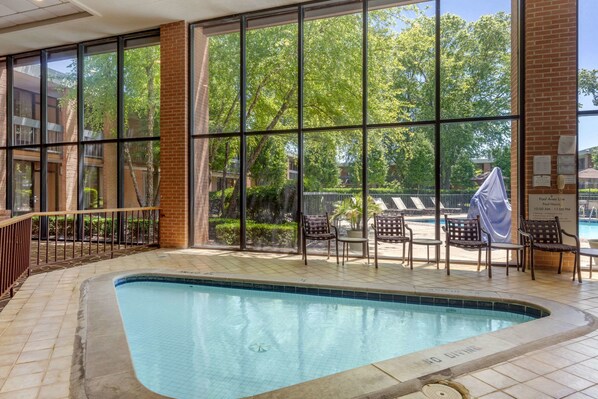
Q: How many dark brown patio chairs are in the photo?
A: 4